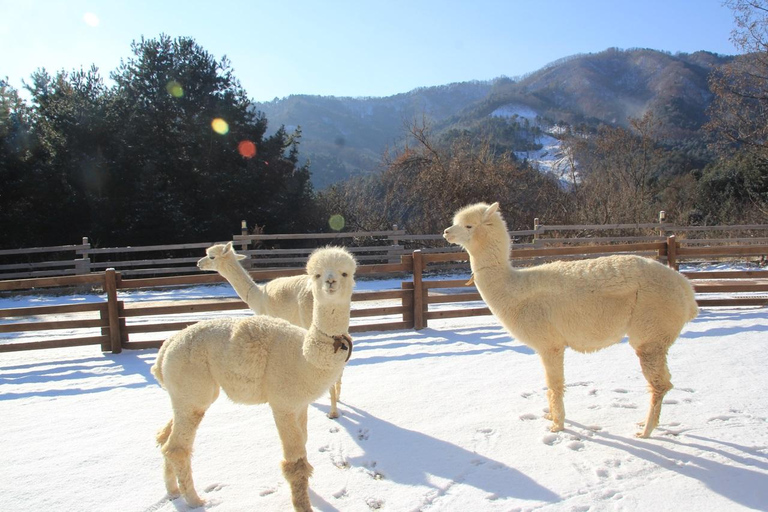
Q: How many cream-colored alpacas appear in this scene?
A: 3